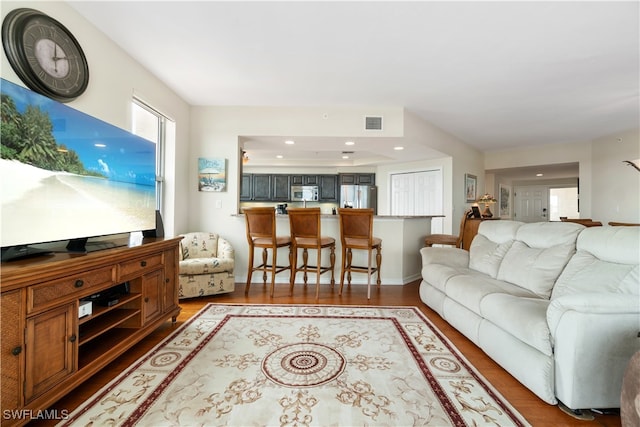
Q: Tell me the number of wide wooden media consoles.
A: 1